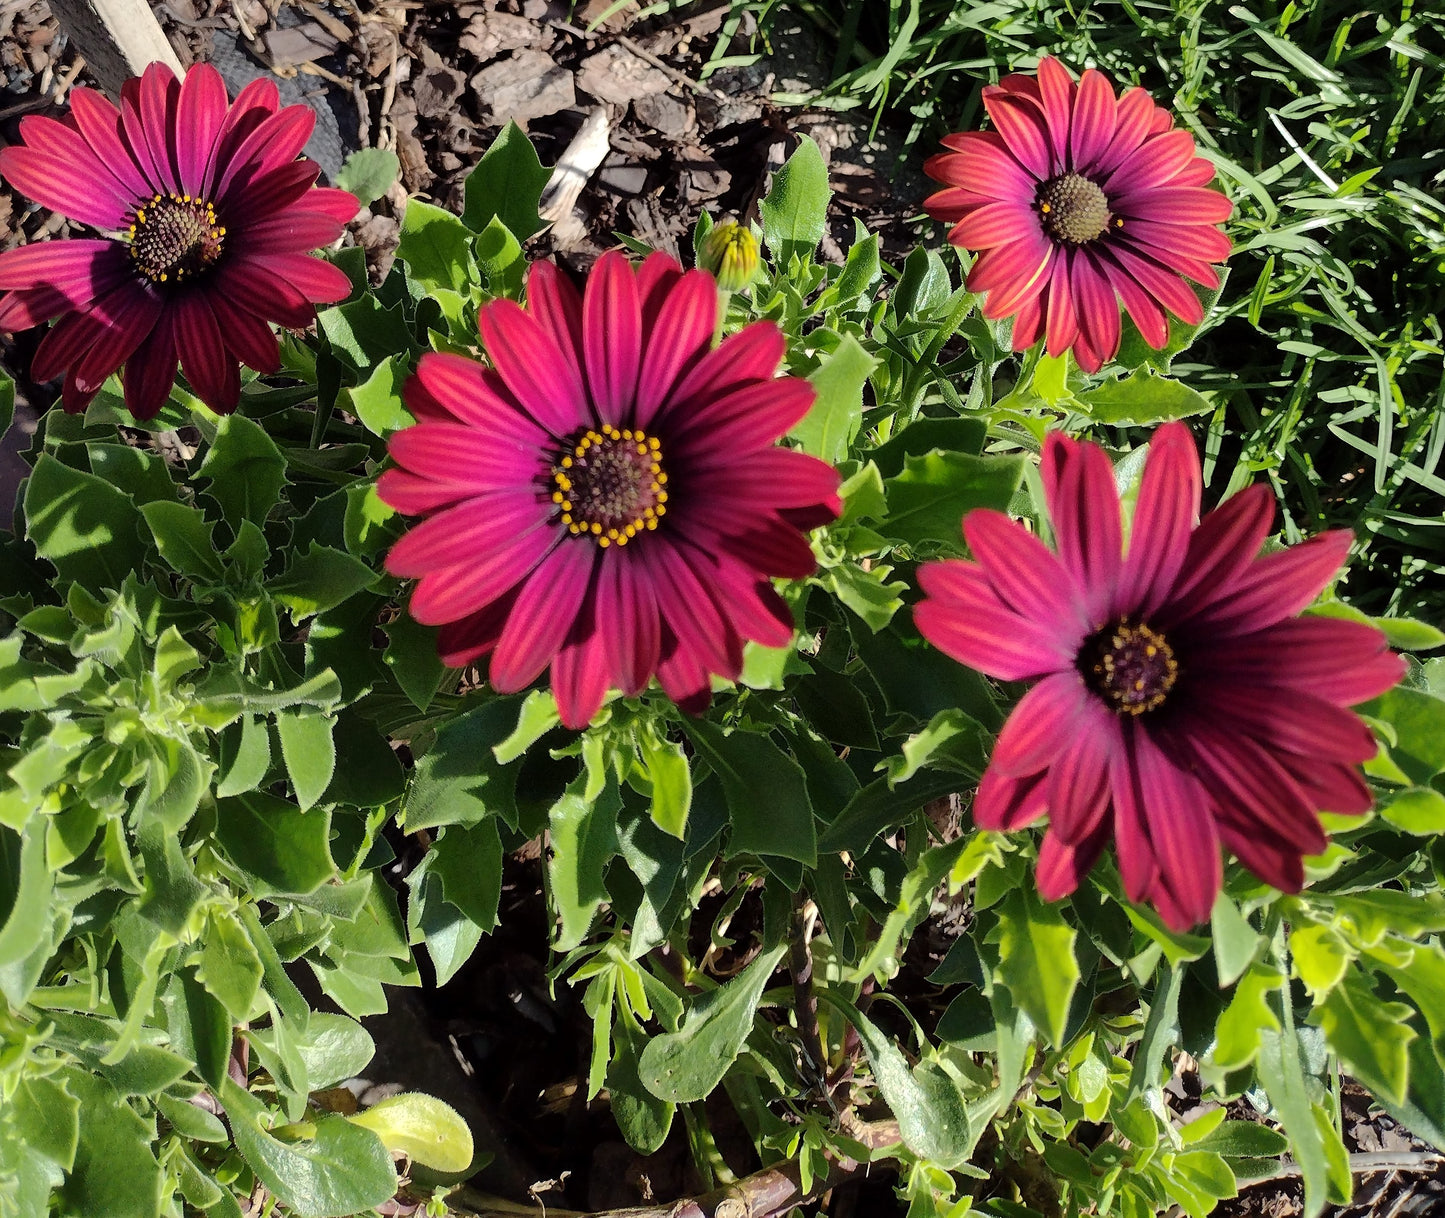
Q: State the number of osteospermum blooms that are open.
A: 4